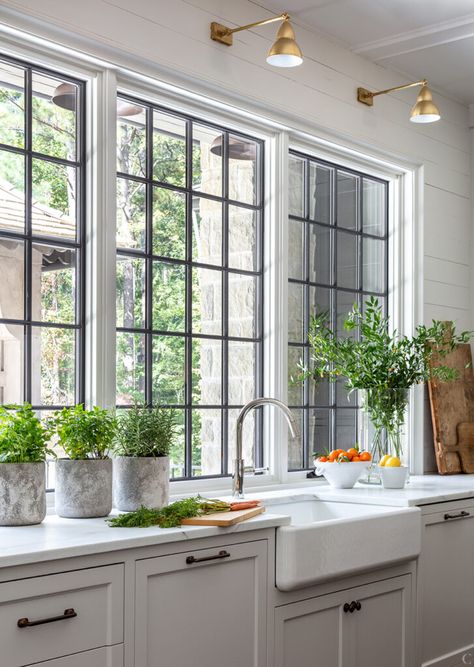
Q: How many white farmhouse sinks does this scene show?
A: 1